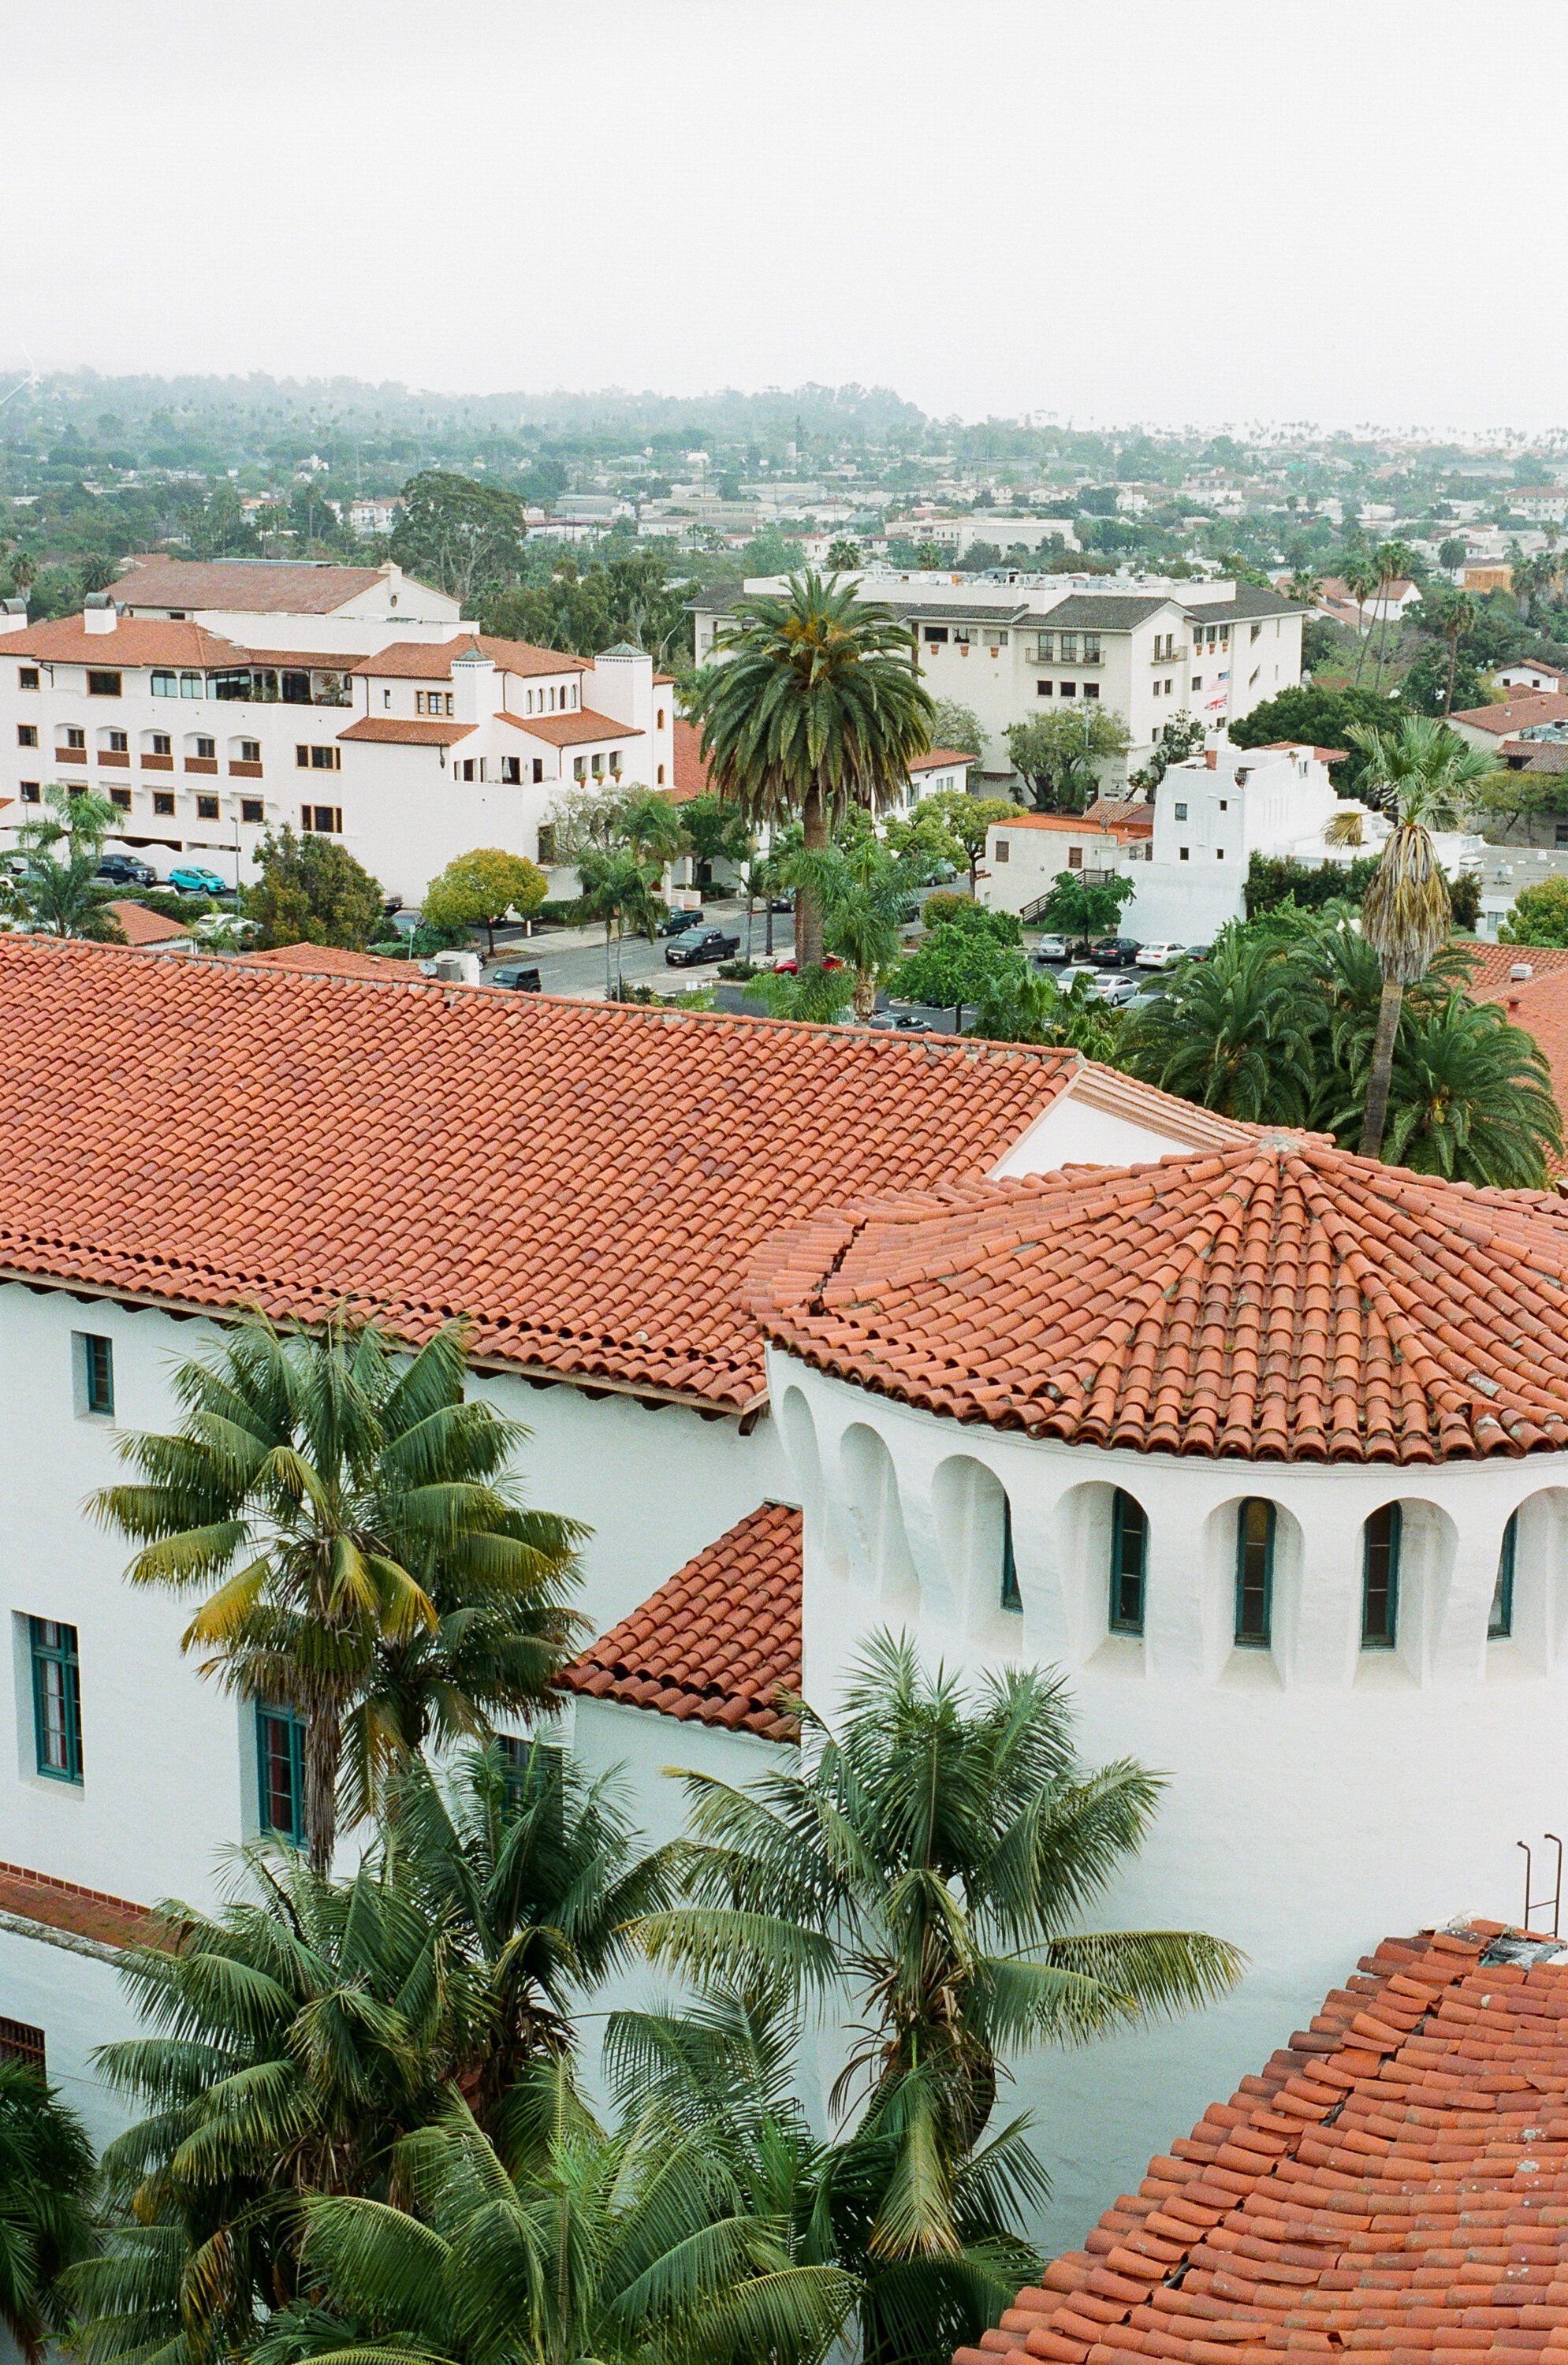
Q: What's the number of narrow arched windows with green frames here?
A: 5